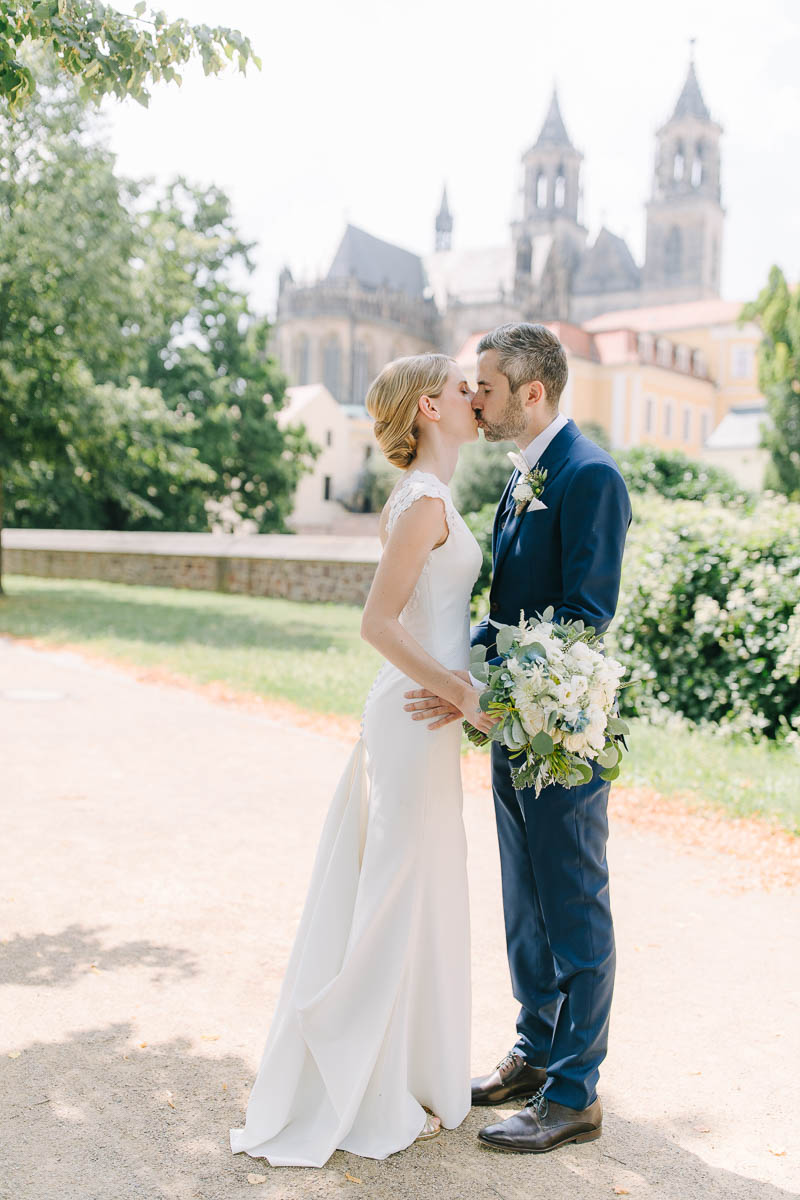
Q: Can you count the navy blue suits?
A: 1